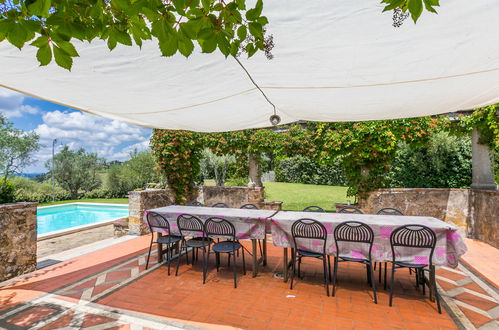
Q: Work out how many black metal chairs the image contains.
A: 12